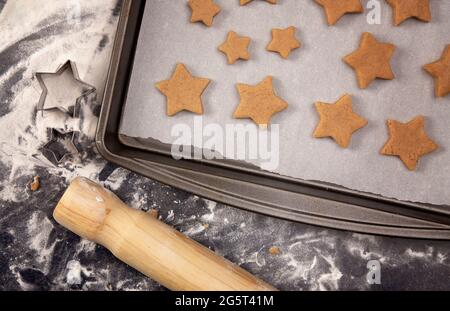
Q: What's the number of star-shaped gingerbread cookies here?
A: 12